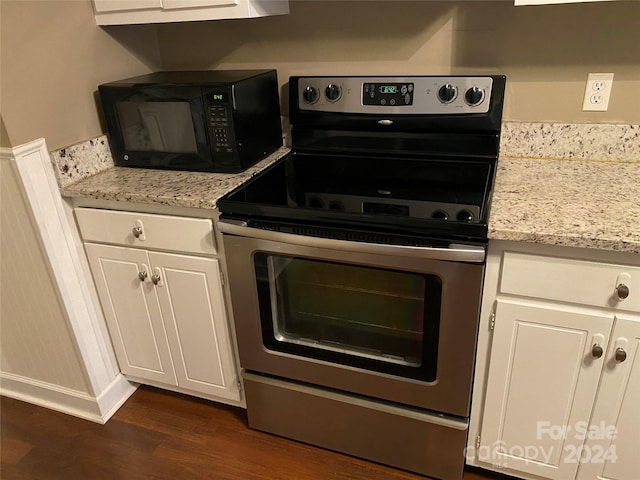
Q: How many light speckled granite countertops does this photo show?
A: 2